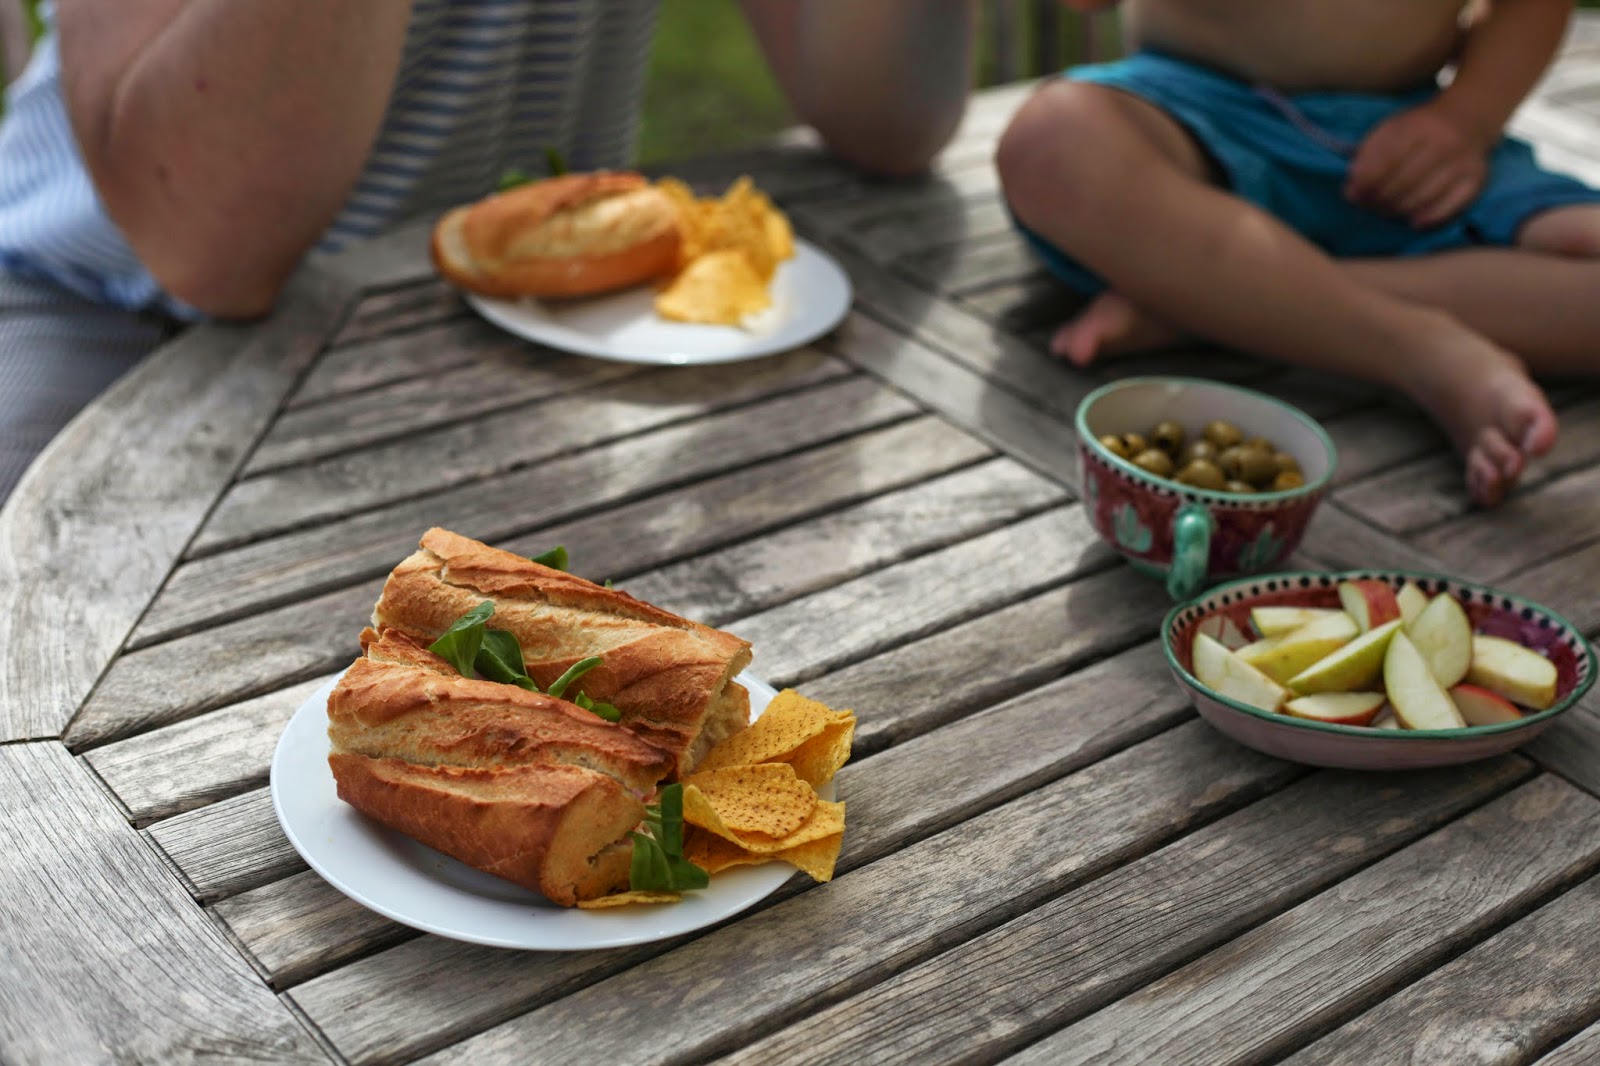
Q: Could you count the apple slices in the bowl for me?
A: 11